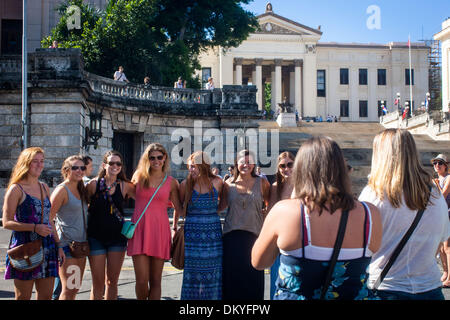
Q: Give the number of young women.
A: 9